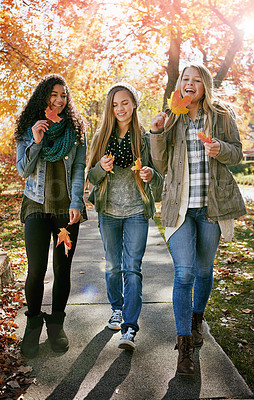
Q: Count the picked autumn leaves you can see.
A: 6